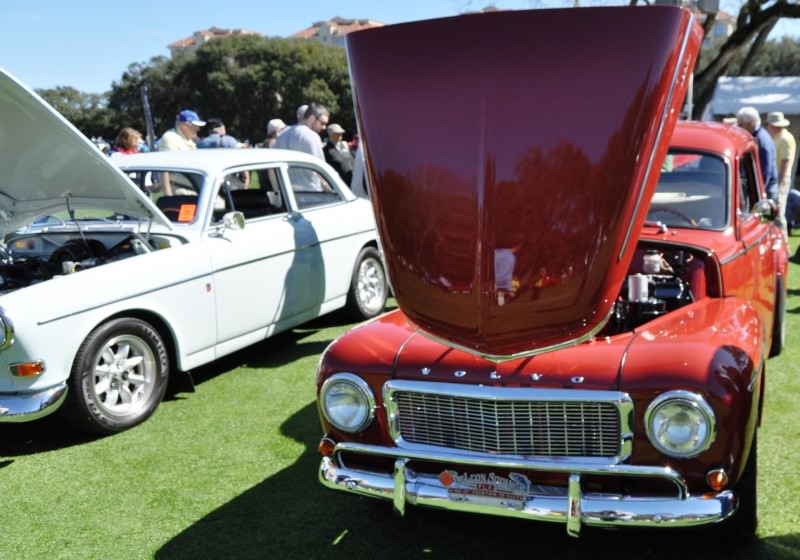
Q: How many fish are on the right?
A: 1